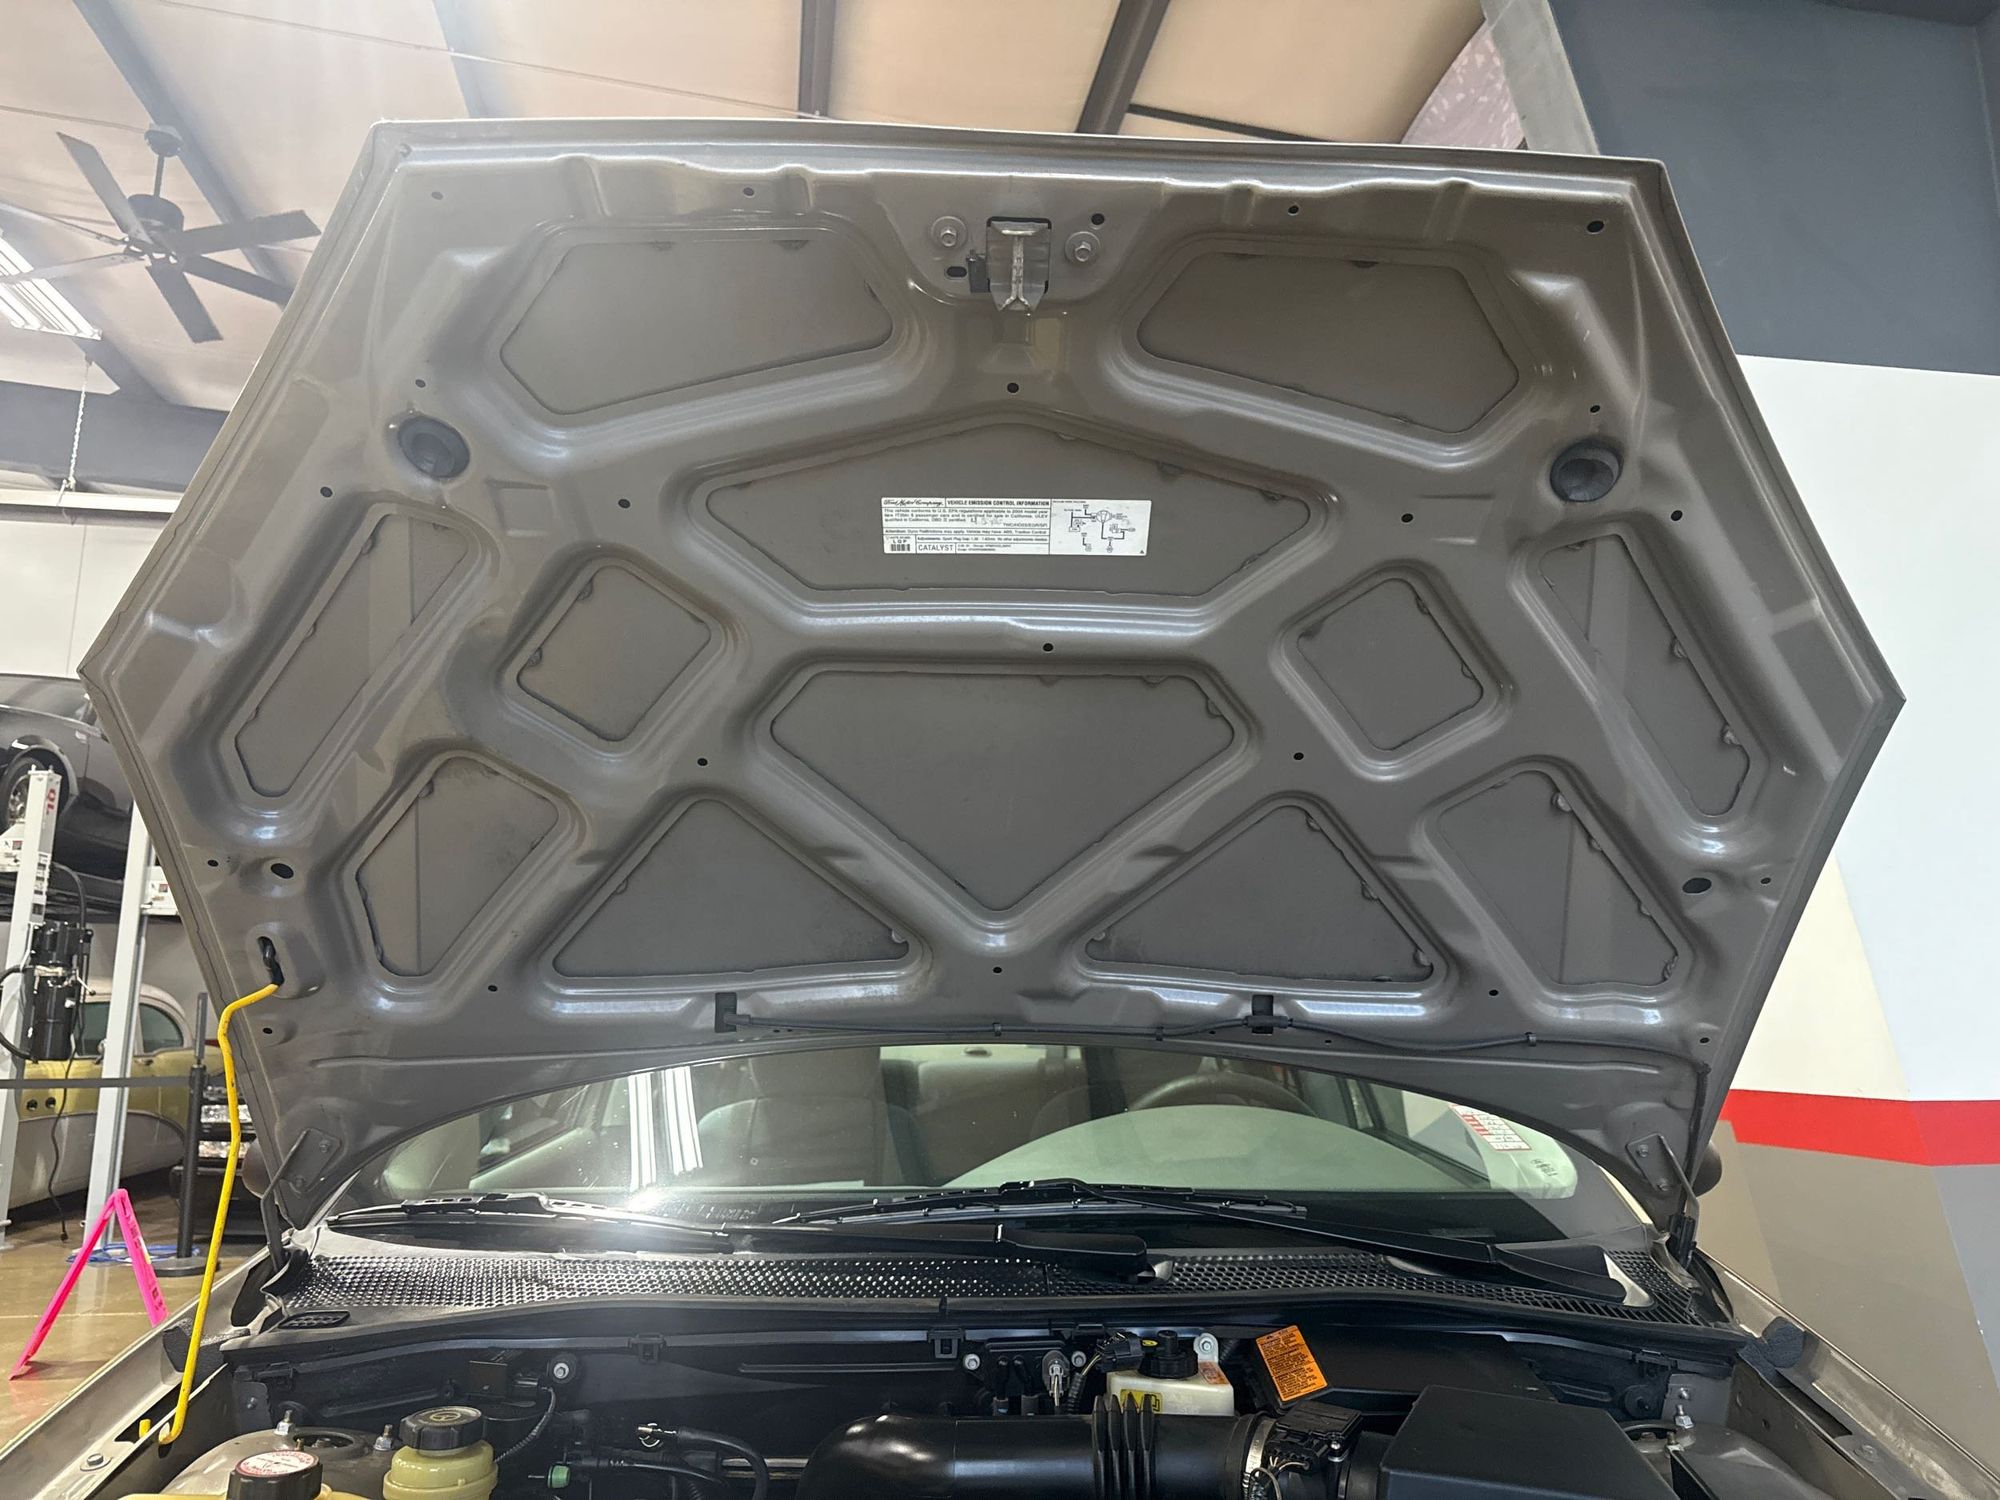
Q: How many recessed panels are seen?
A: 12